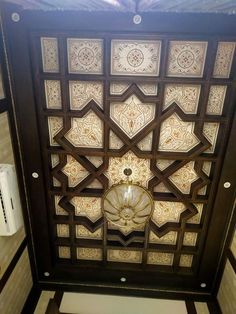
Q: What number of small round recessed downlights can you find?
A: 7